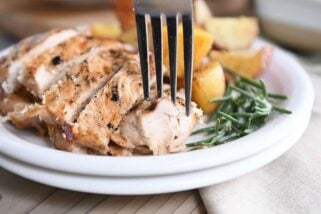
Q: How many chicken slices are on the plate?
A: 5